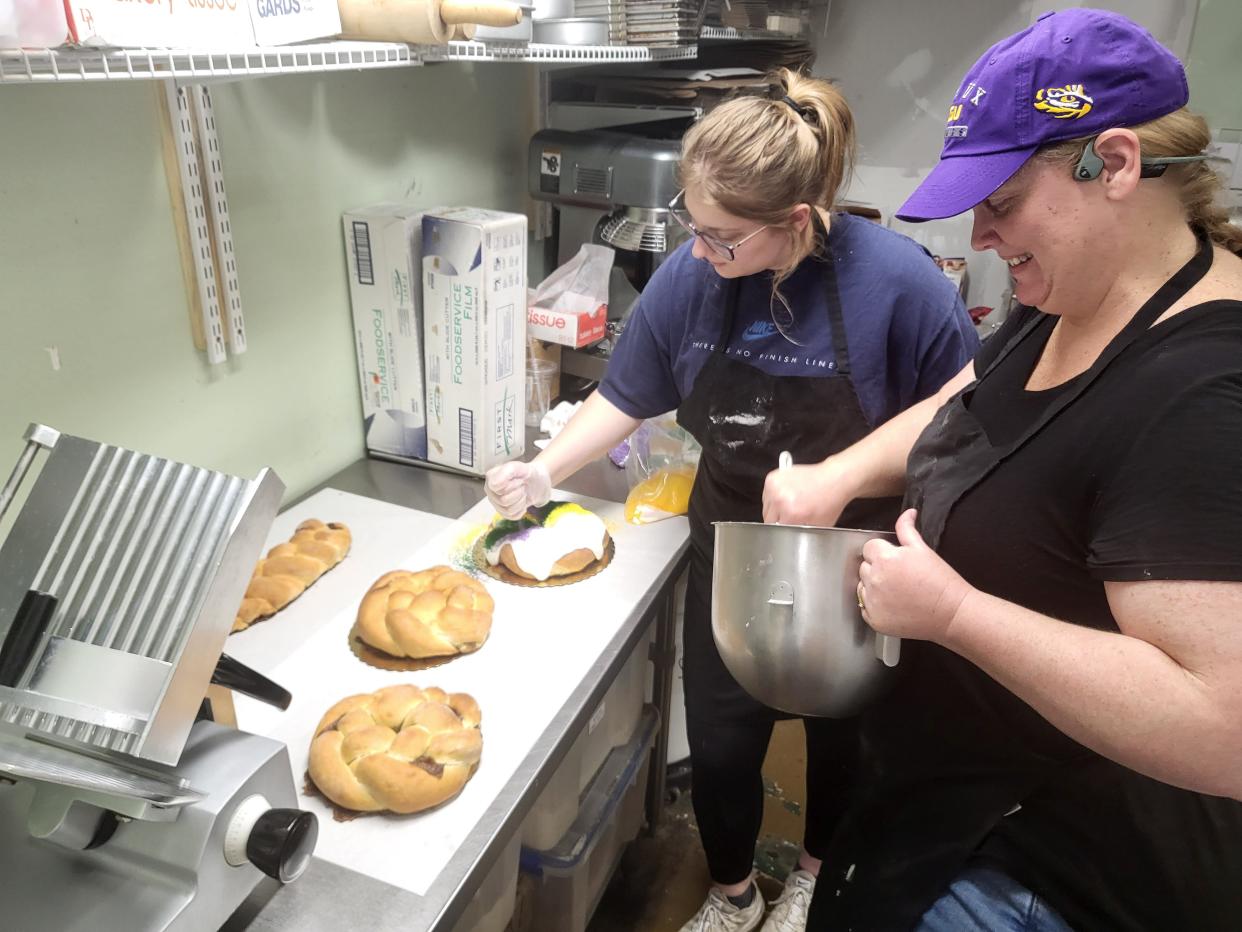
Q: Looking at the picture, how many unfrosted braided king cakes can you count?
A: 3